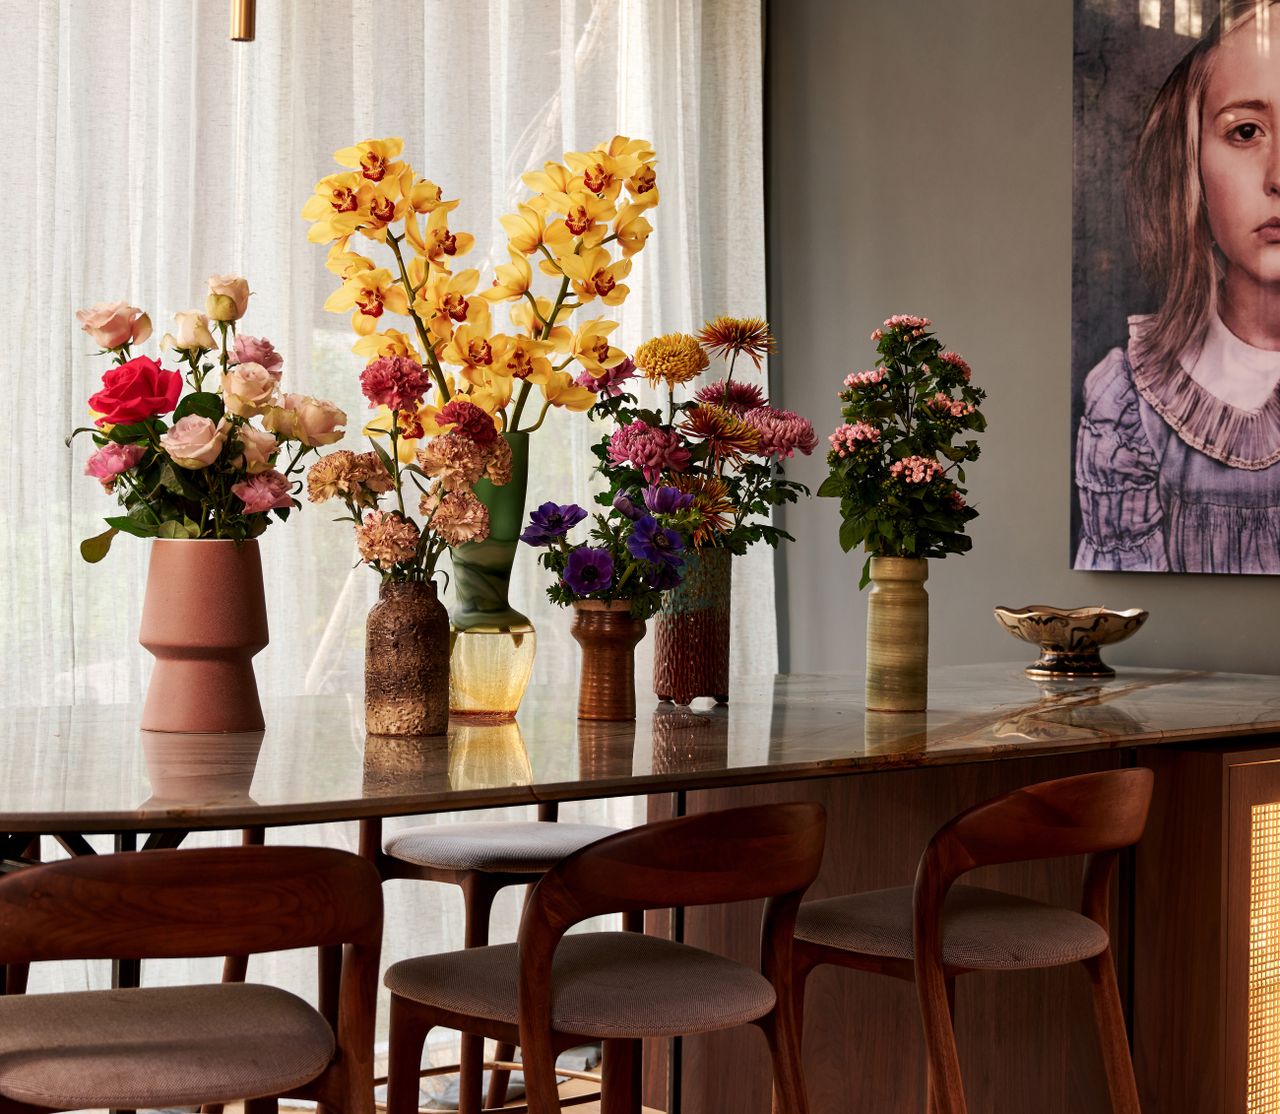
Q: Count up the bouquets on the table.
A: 6